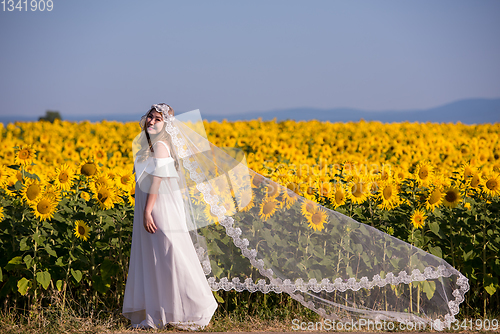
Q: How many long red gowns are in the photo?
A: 0